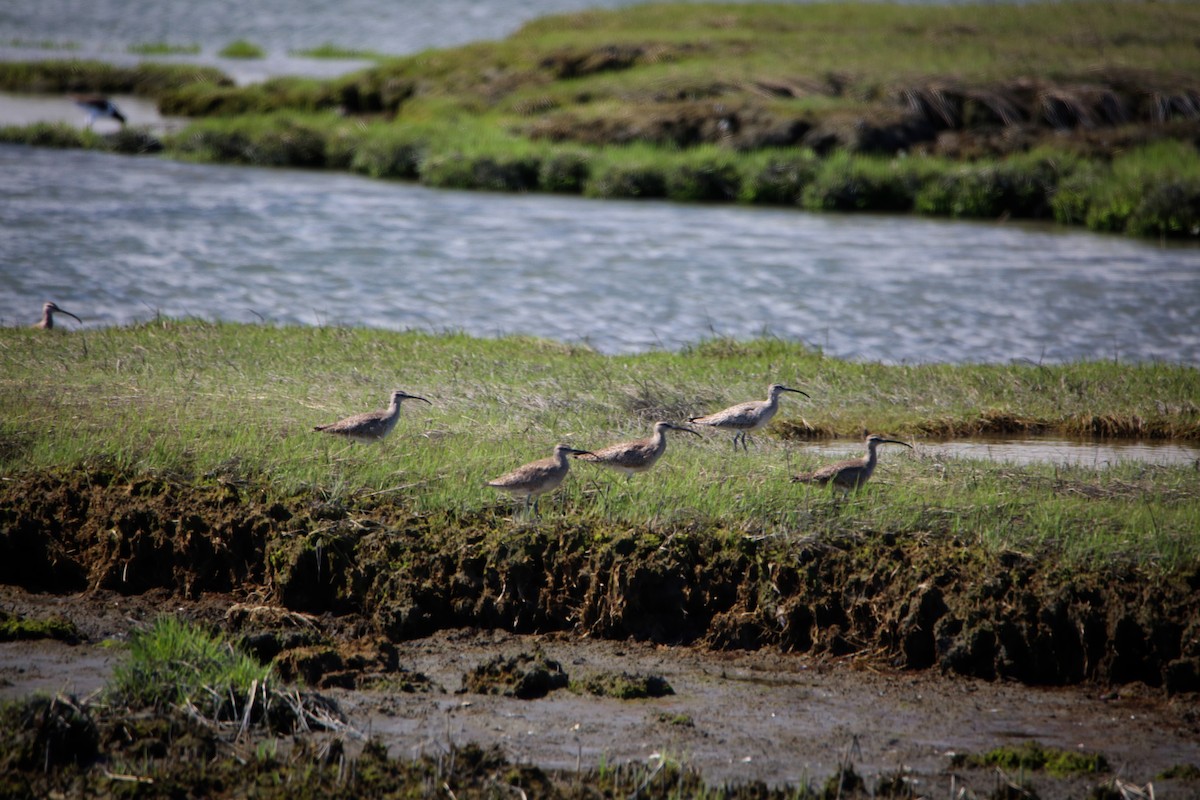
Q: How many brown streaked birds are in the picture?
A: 6